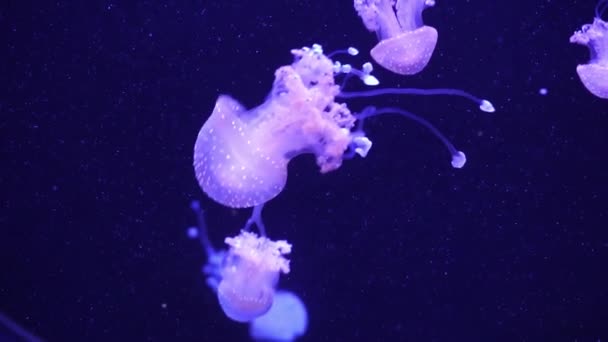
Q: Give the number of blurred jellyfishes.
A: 1